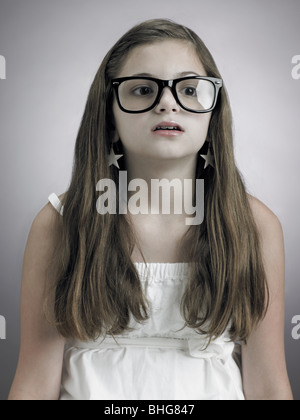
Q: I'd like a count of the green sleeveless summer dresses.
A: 0